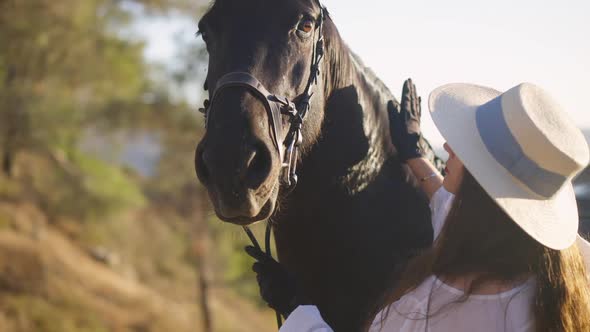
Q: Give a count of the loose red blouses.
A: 0